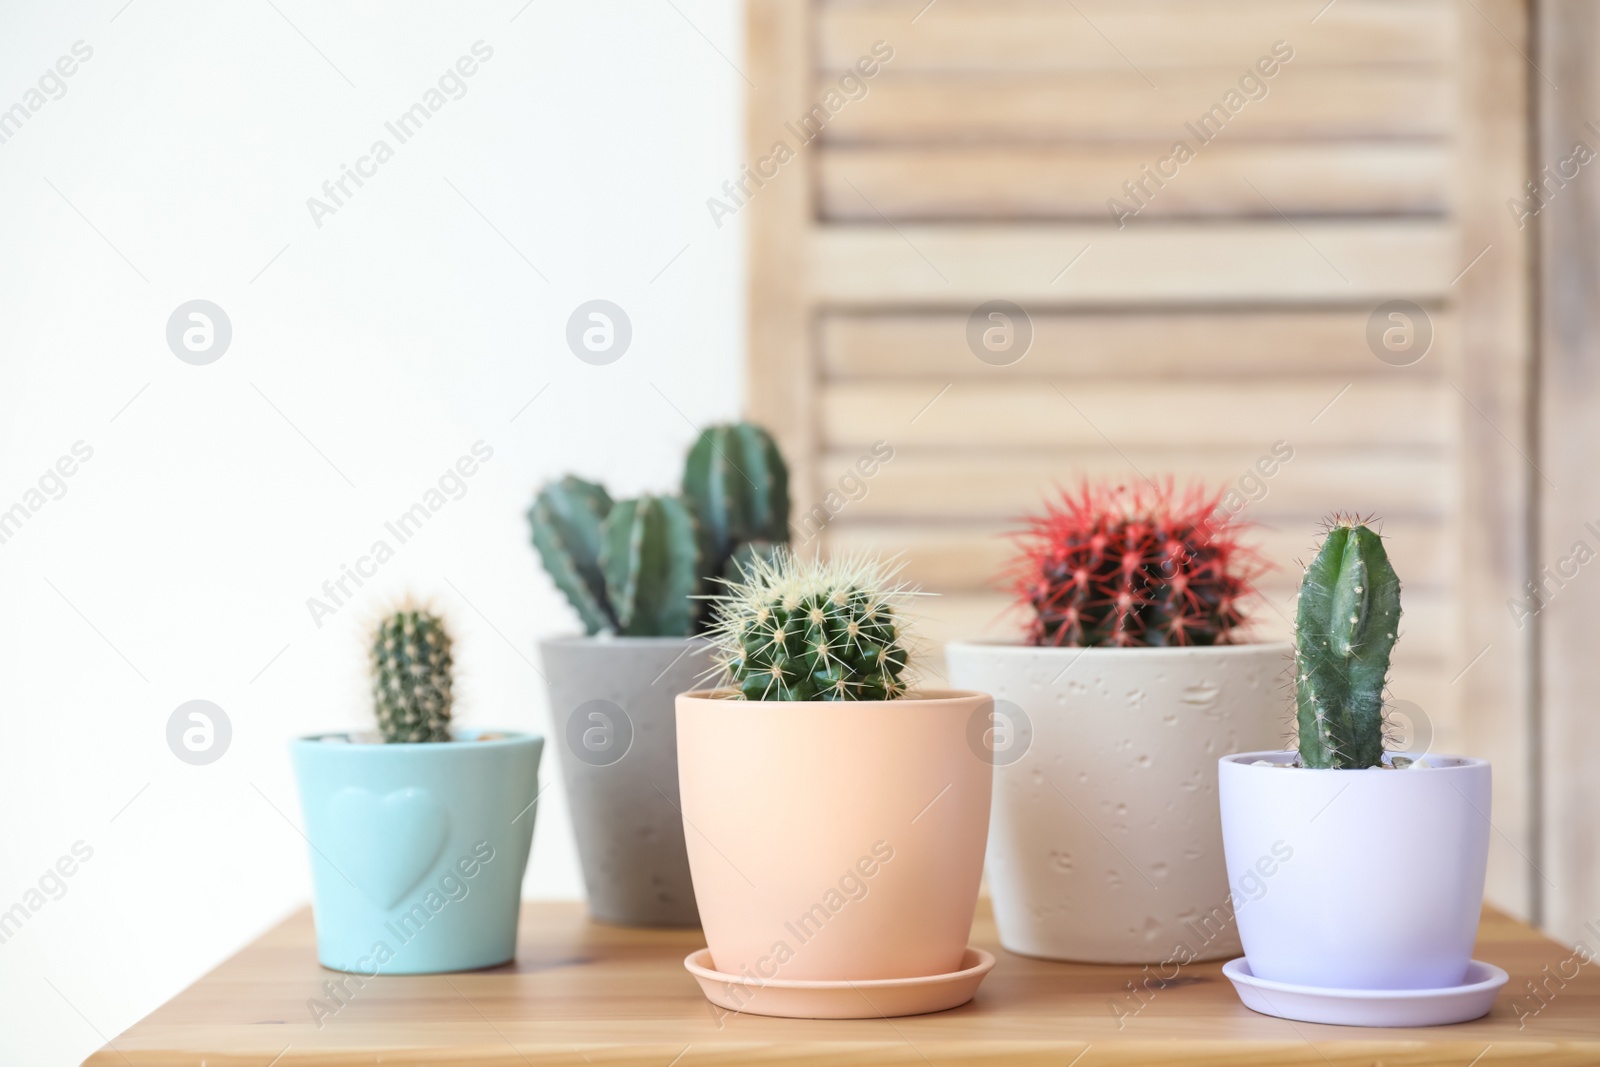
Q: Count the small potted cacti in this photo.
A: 5